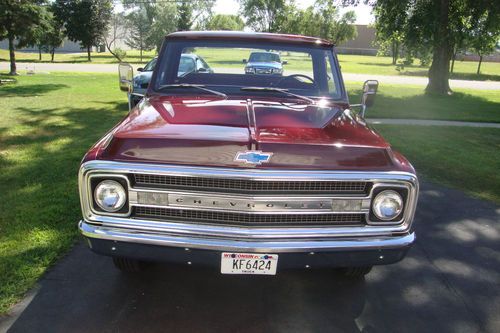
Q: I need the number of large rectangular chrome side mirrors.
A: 2